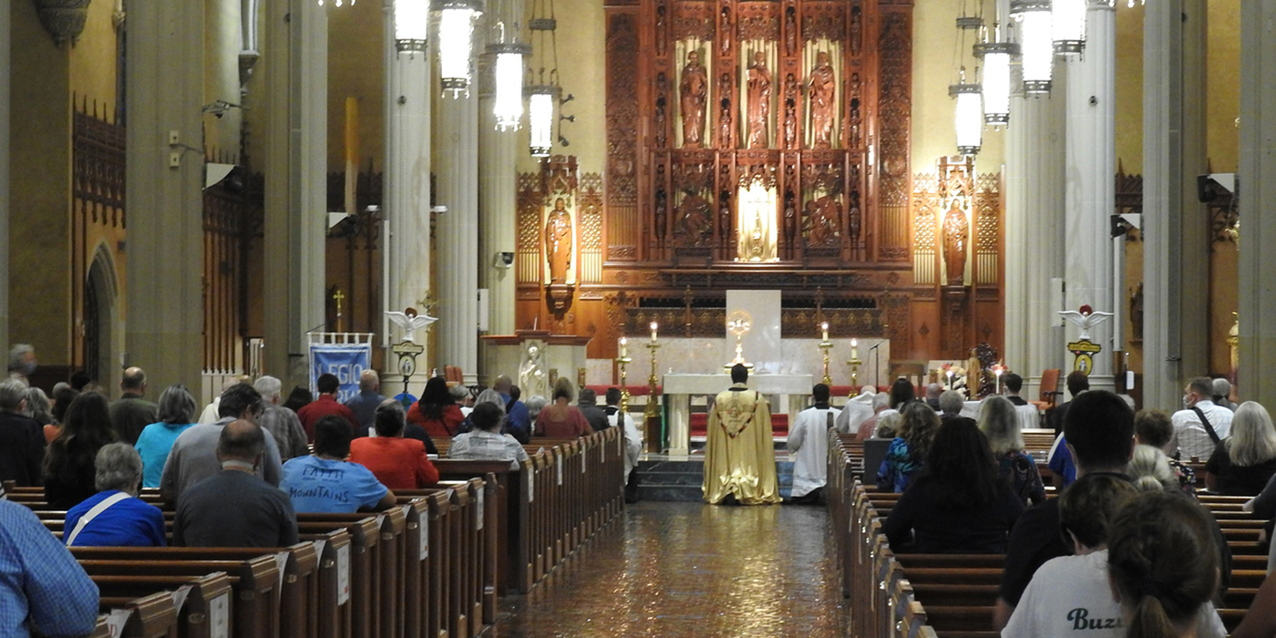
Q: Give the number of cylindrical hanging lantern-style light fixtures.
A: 8